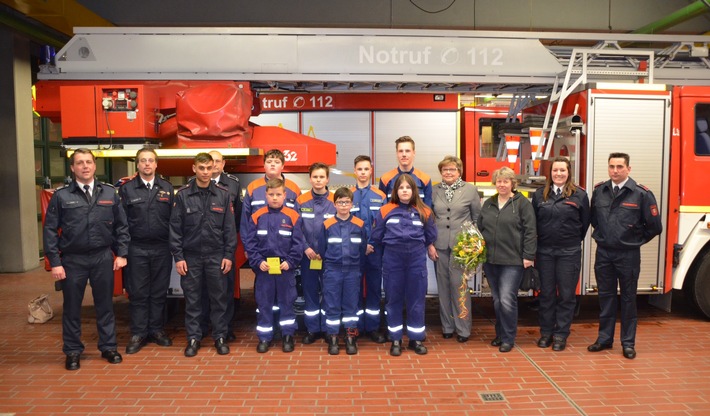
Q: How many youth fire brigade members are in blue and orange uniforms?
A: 7